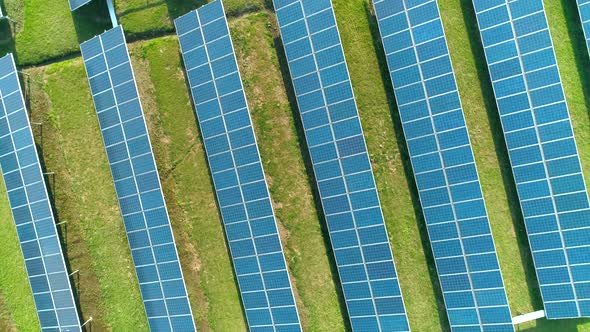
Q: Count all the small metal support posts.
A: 6